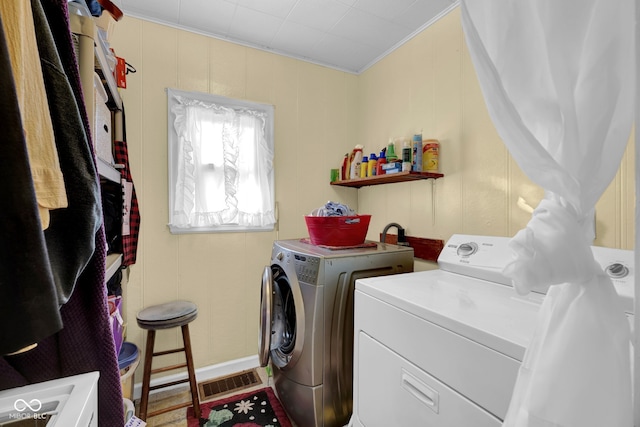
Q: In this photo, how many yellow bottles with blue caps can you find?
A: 2